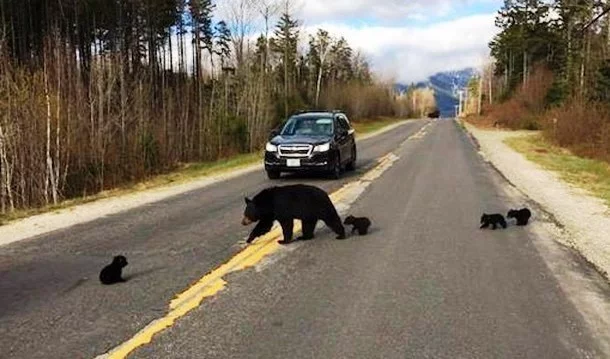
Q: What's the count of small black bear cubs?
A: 4